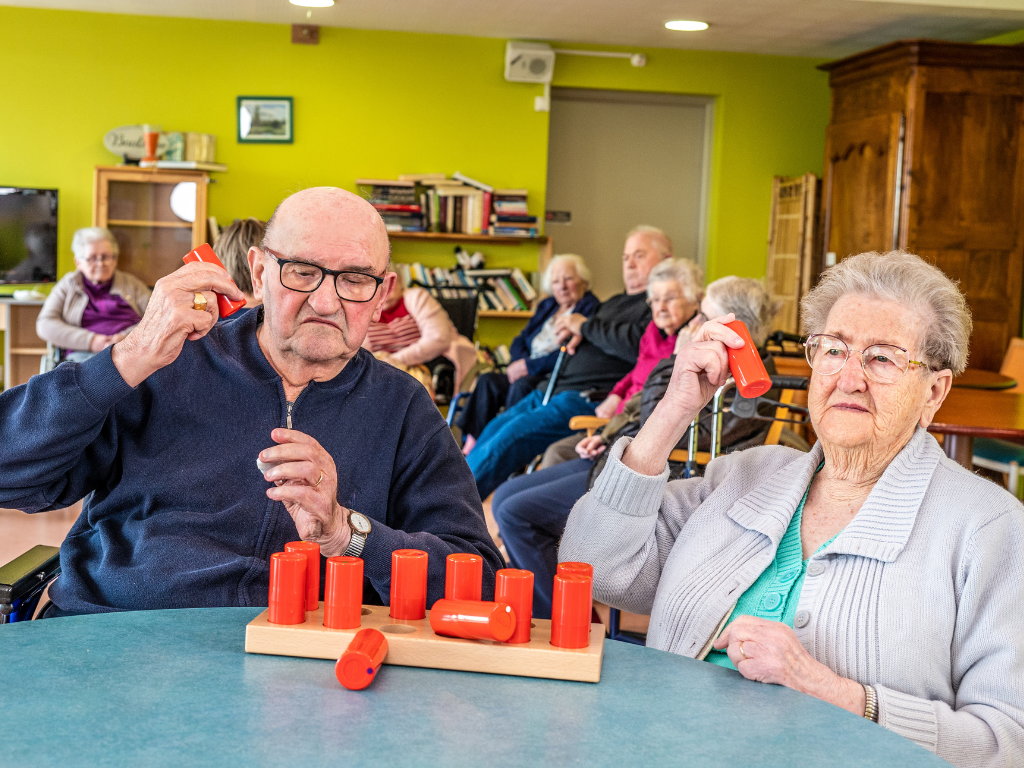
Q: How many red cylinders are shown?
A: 12